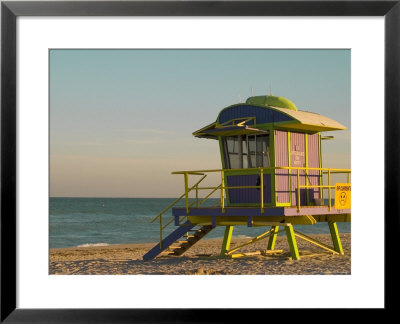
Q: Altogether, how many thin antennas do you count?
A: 3